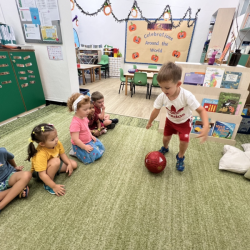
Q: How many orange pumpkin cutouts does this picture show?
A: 6